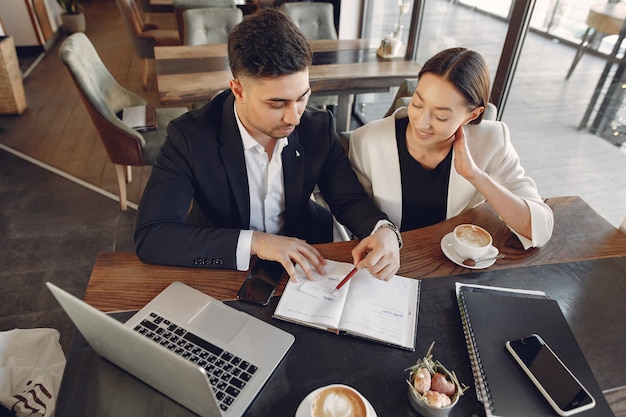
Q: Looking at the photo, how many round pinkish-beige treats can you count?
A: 3